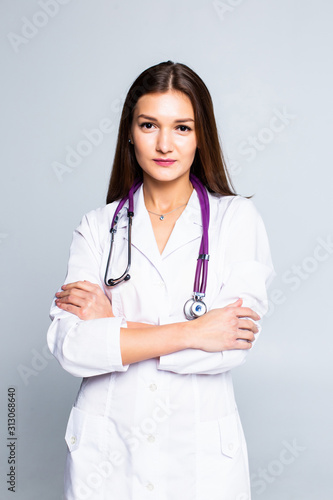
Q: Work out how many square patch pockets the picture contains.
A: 2